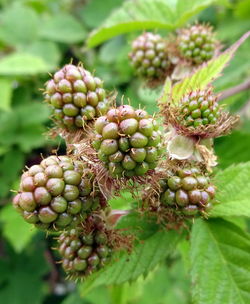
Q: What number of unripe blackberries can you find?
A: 8